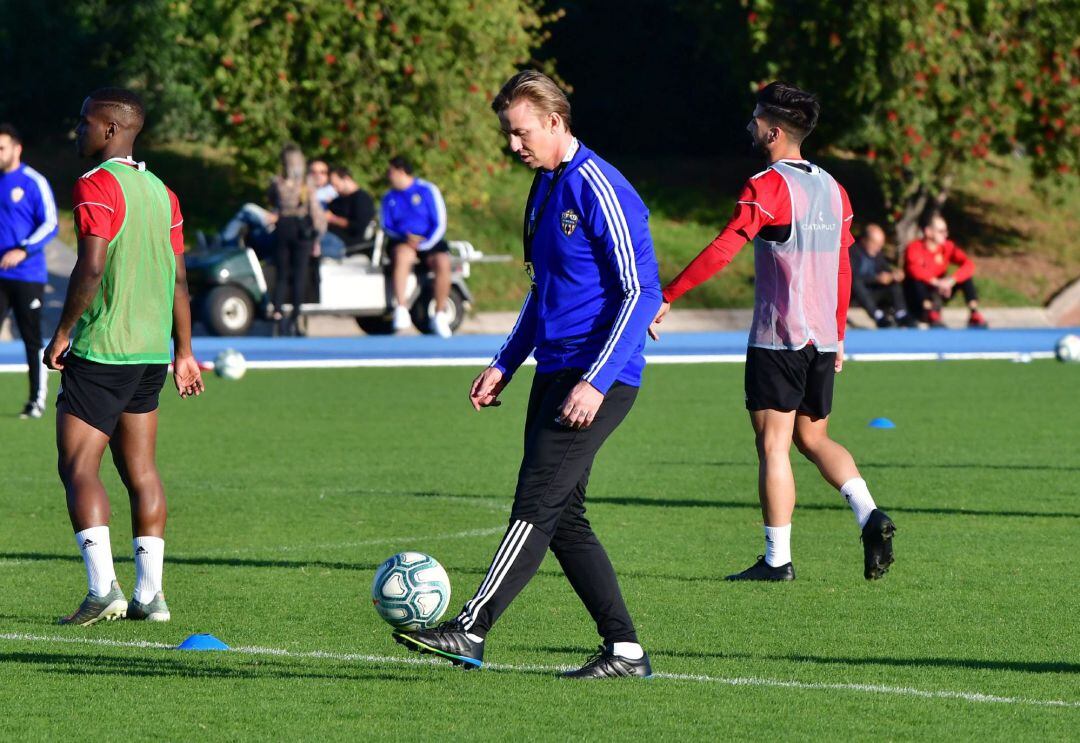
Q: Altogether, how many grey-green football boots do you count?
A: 2